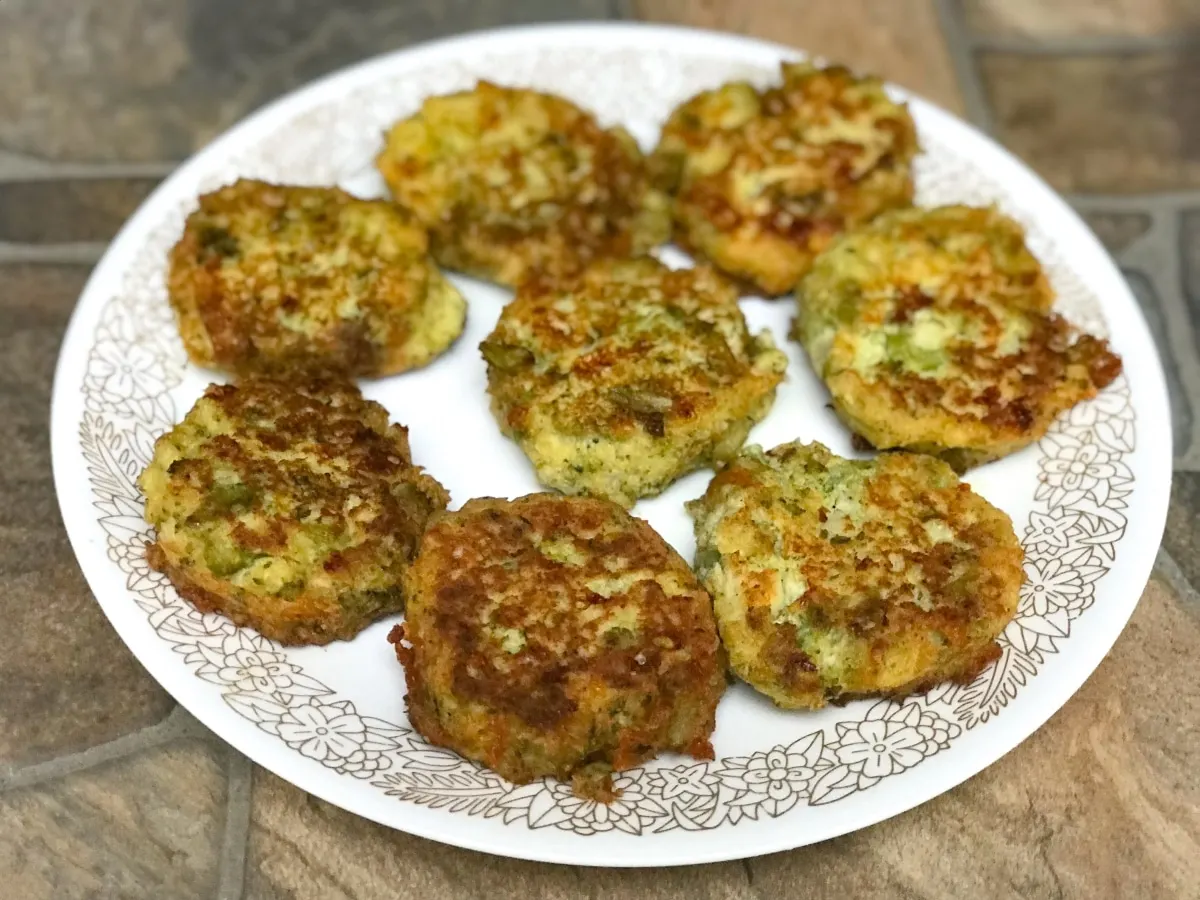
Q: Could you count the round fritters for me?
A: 8